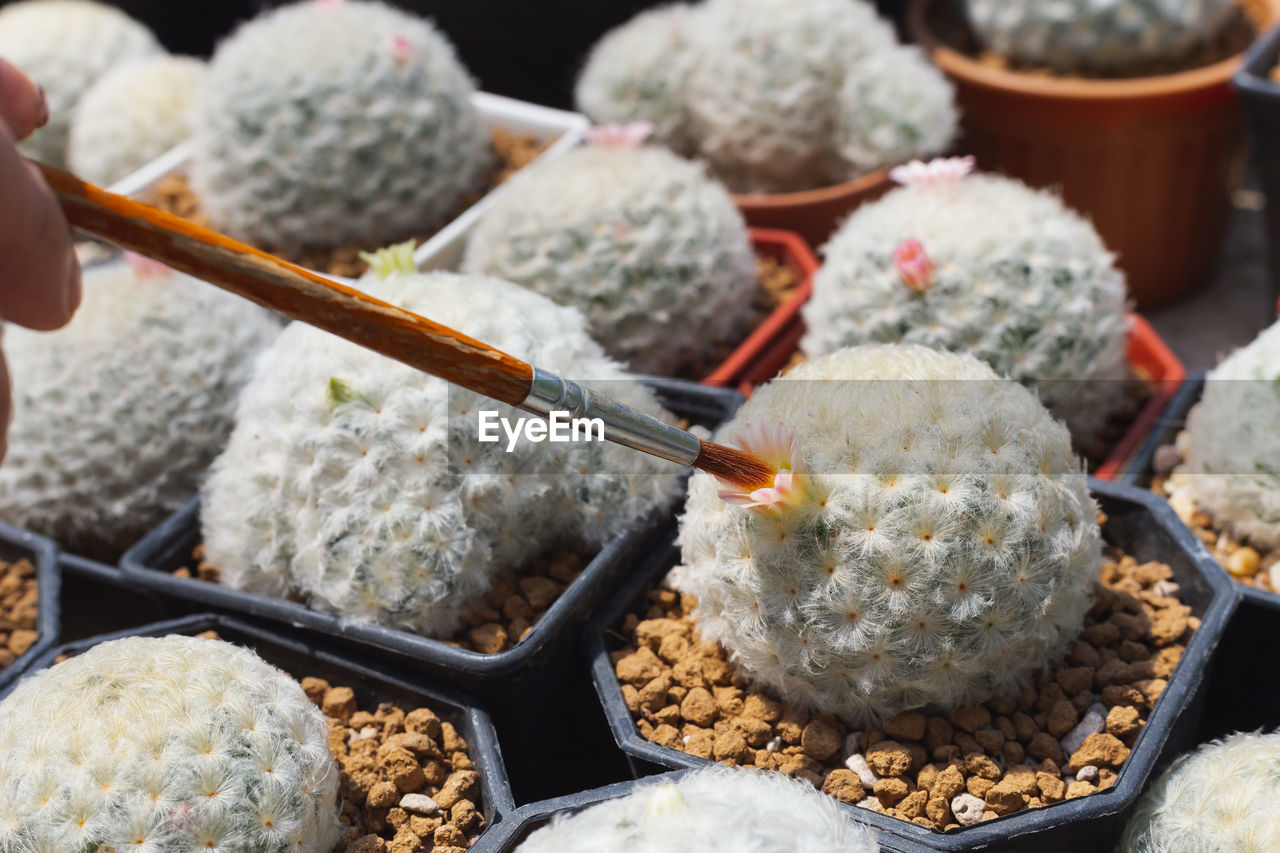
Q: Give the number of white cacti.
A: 14